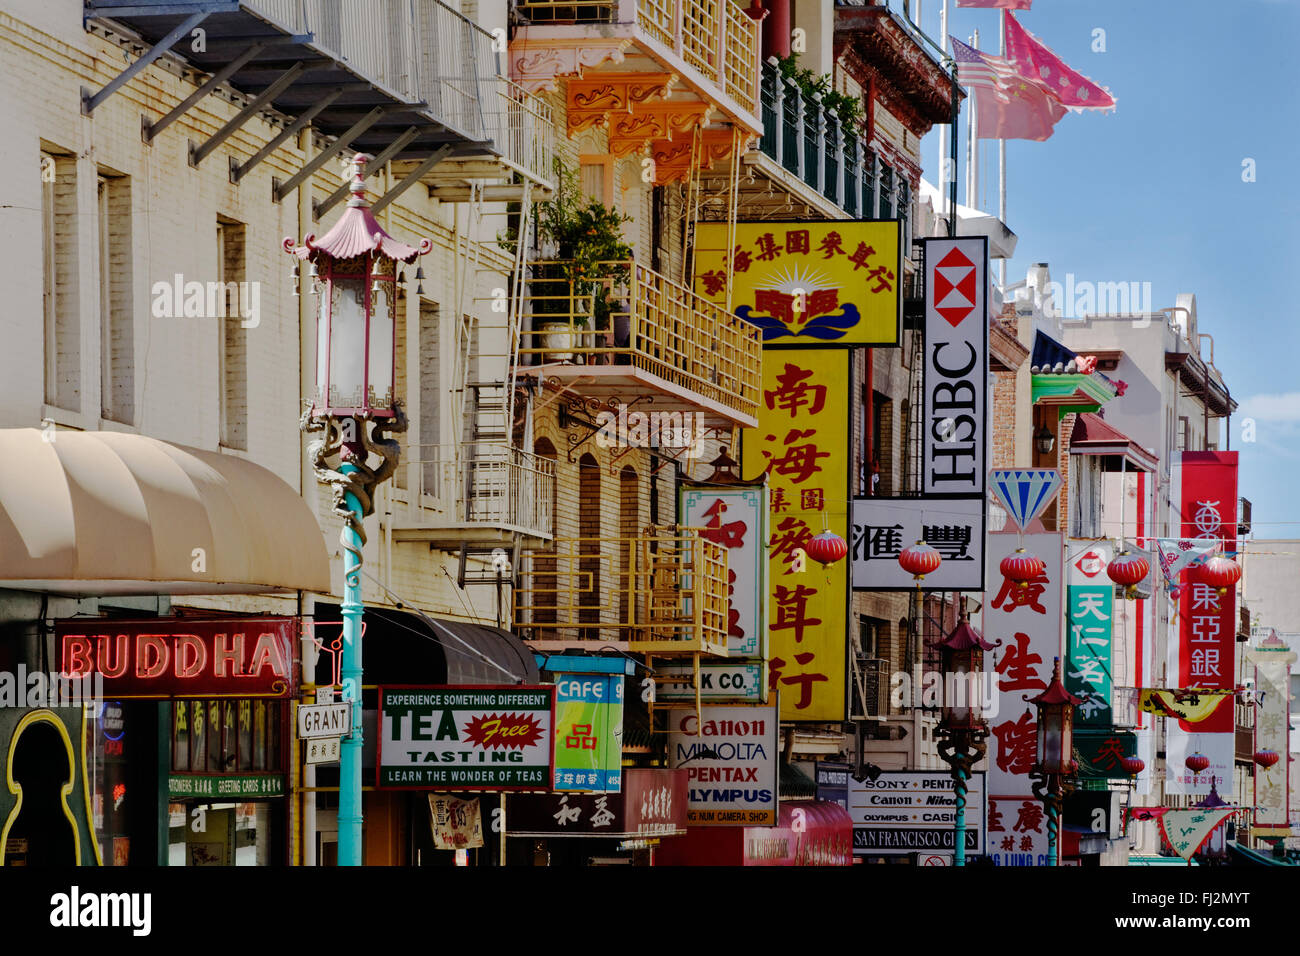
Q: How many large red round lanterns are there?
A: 5